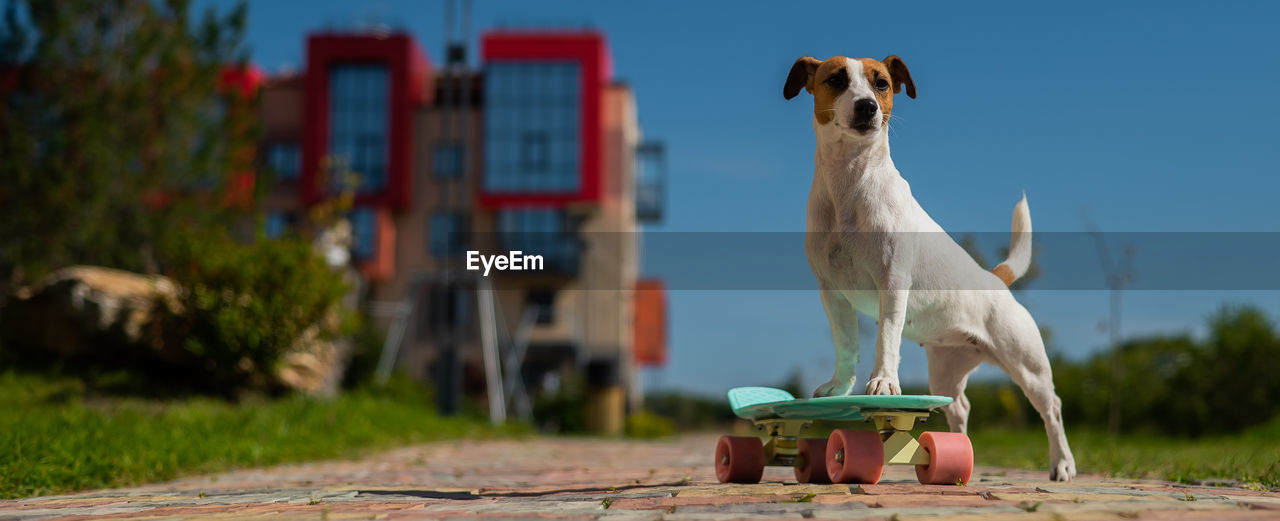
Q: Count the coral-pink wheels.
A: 4